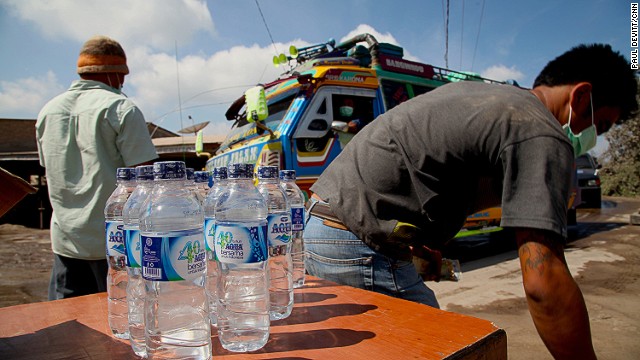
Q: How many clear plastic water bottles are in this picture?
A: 9